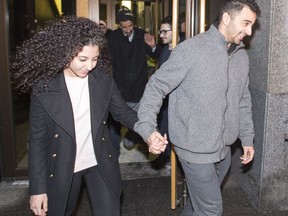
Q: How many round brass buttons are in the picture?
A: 6